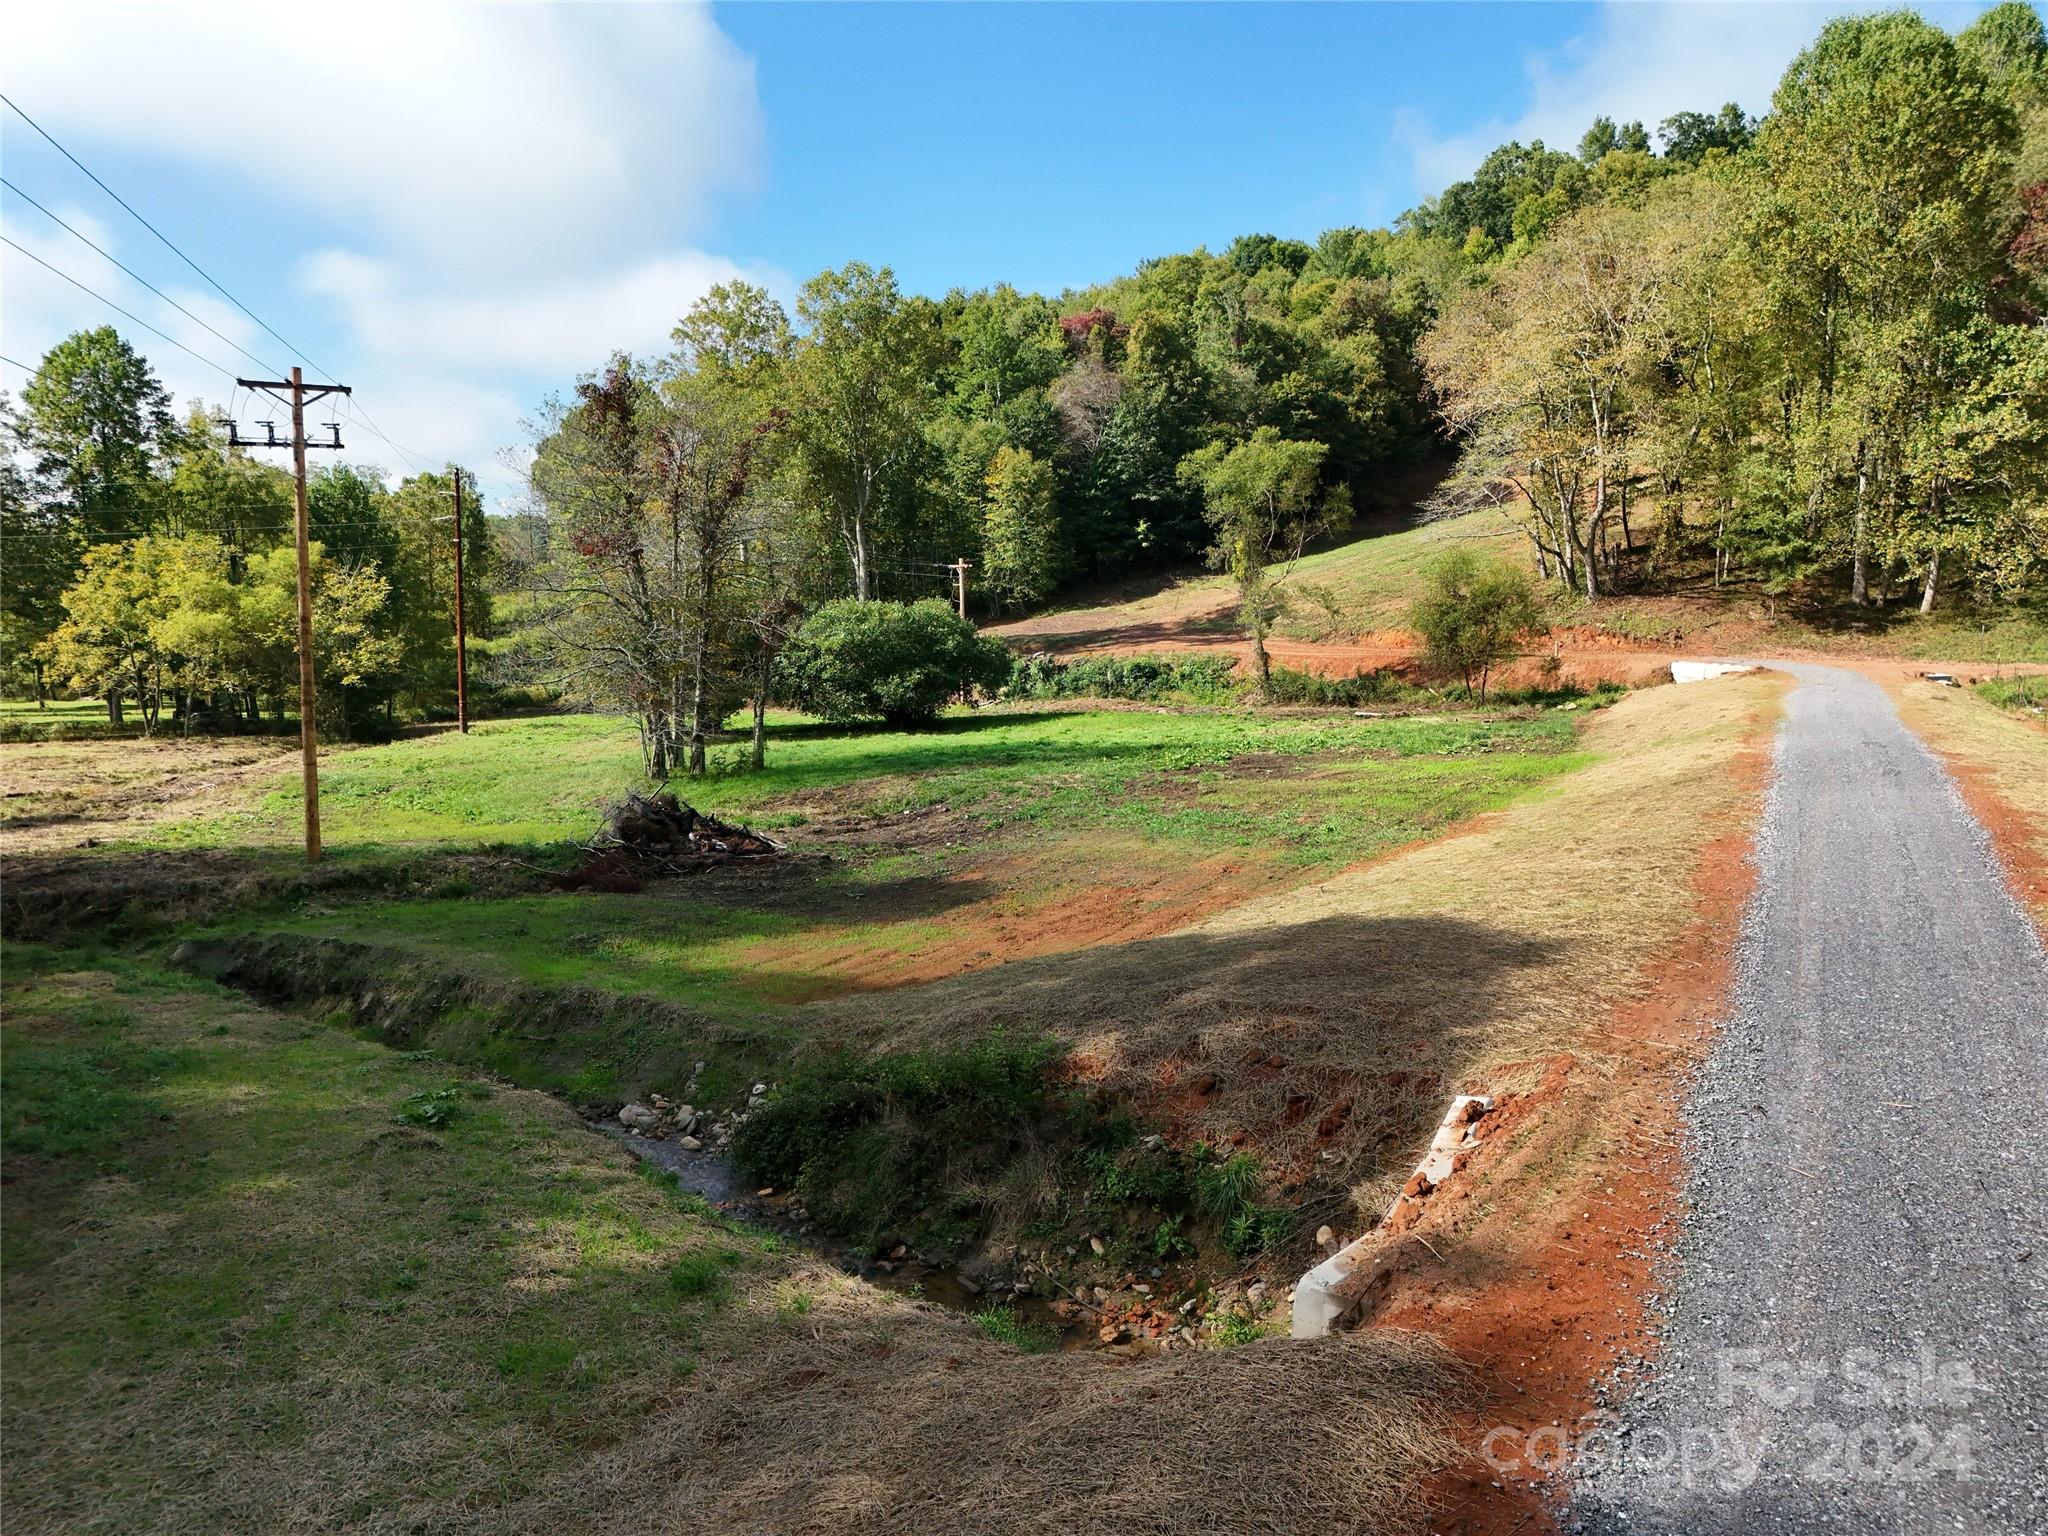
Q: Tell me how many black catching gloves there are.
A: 0